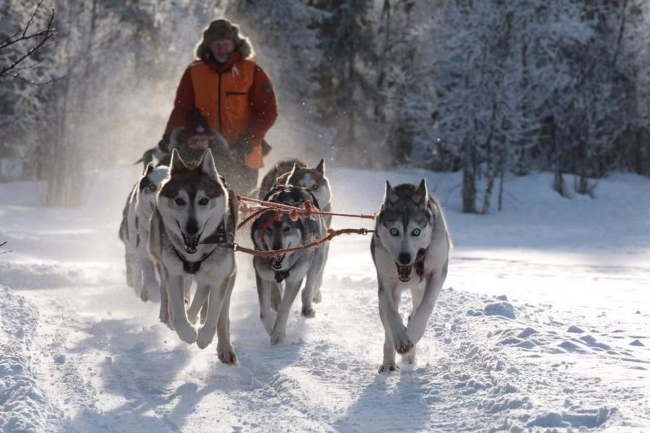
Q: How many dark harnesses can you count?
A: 2